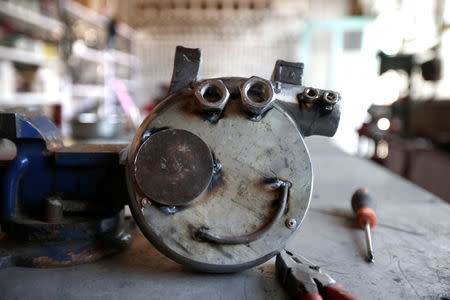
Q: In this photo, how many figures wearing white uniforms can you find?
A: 0